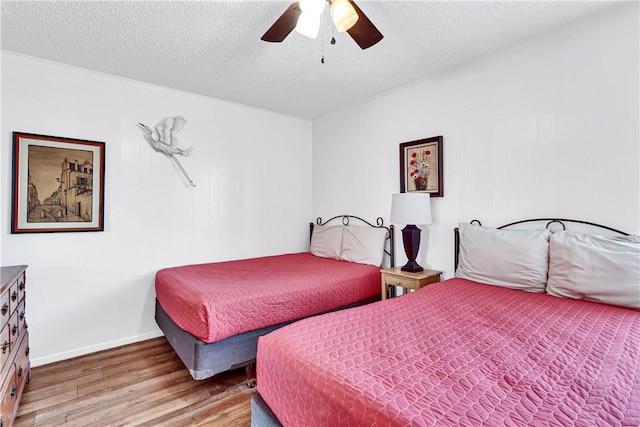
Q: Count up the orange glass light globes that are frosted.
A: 0